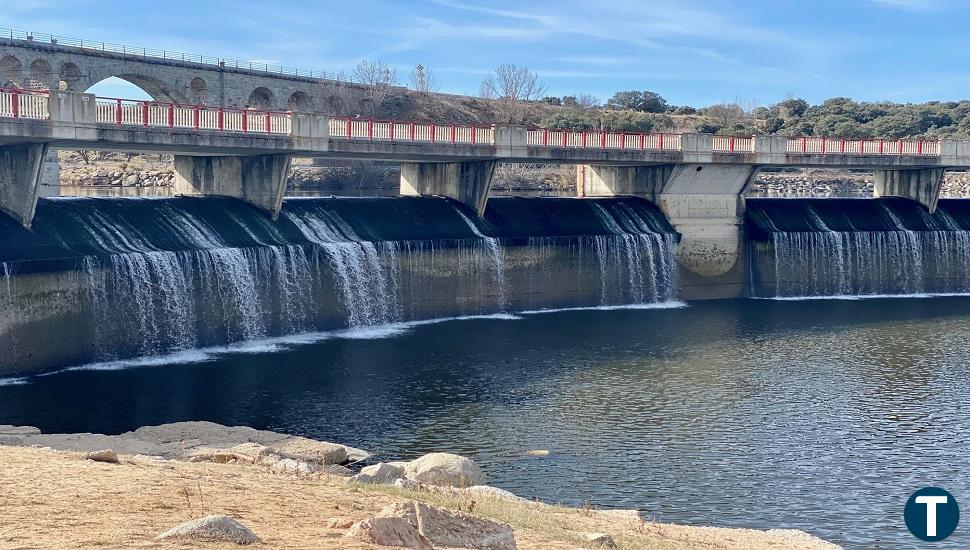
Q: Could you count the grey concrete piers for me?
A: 5